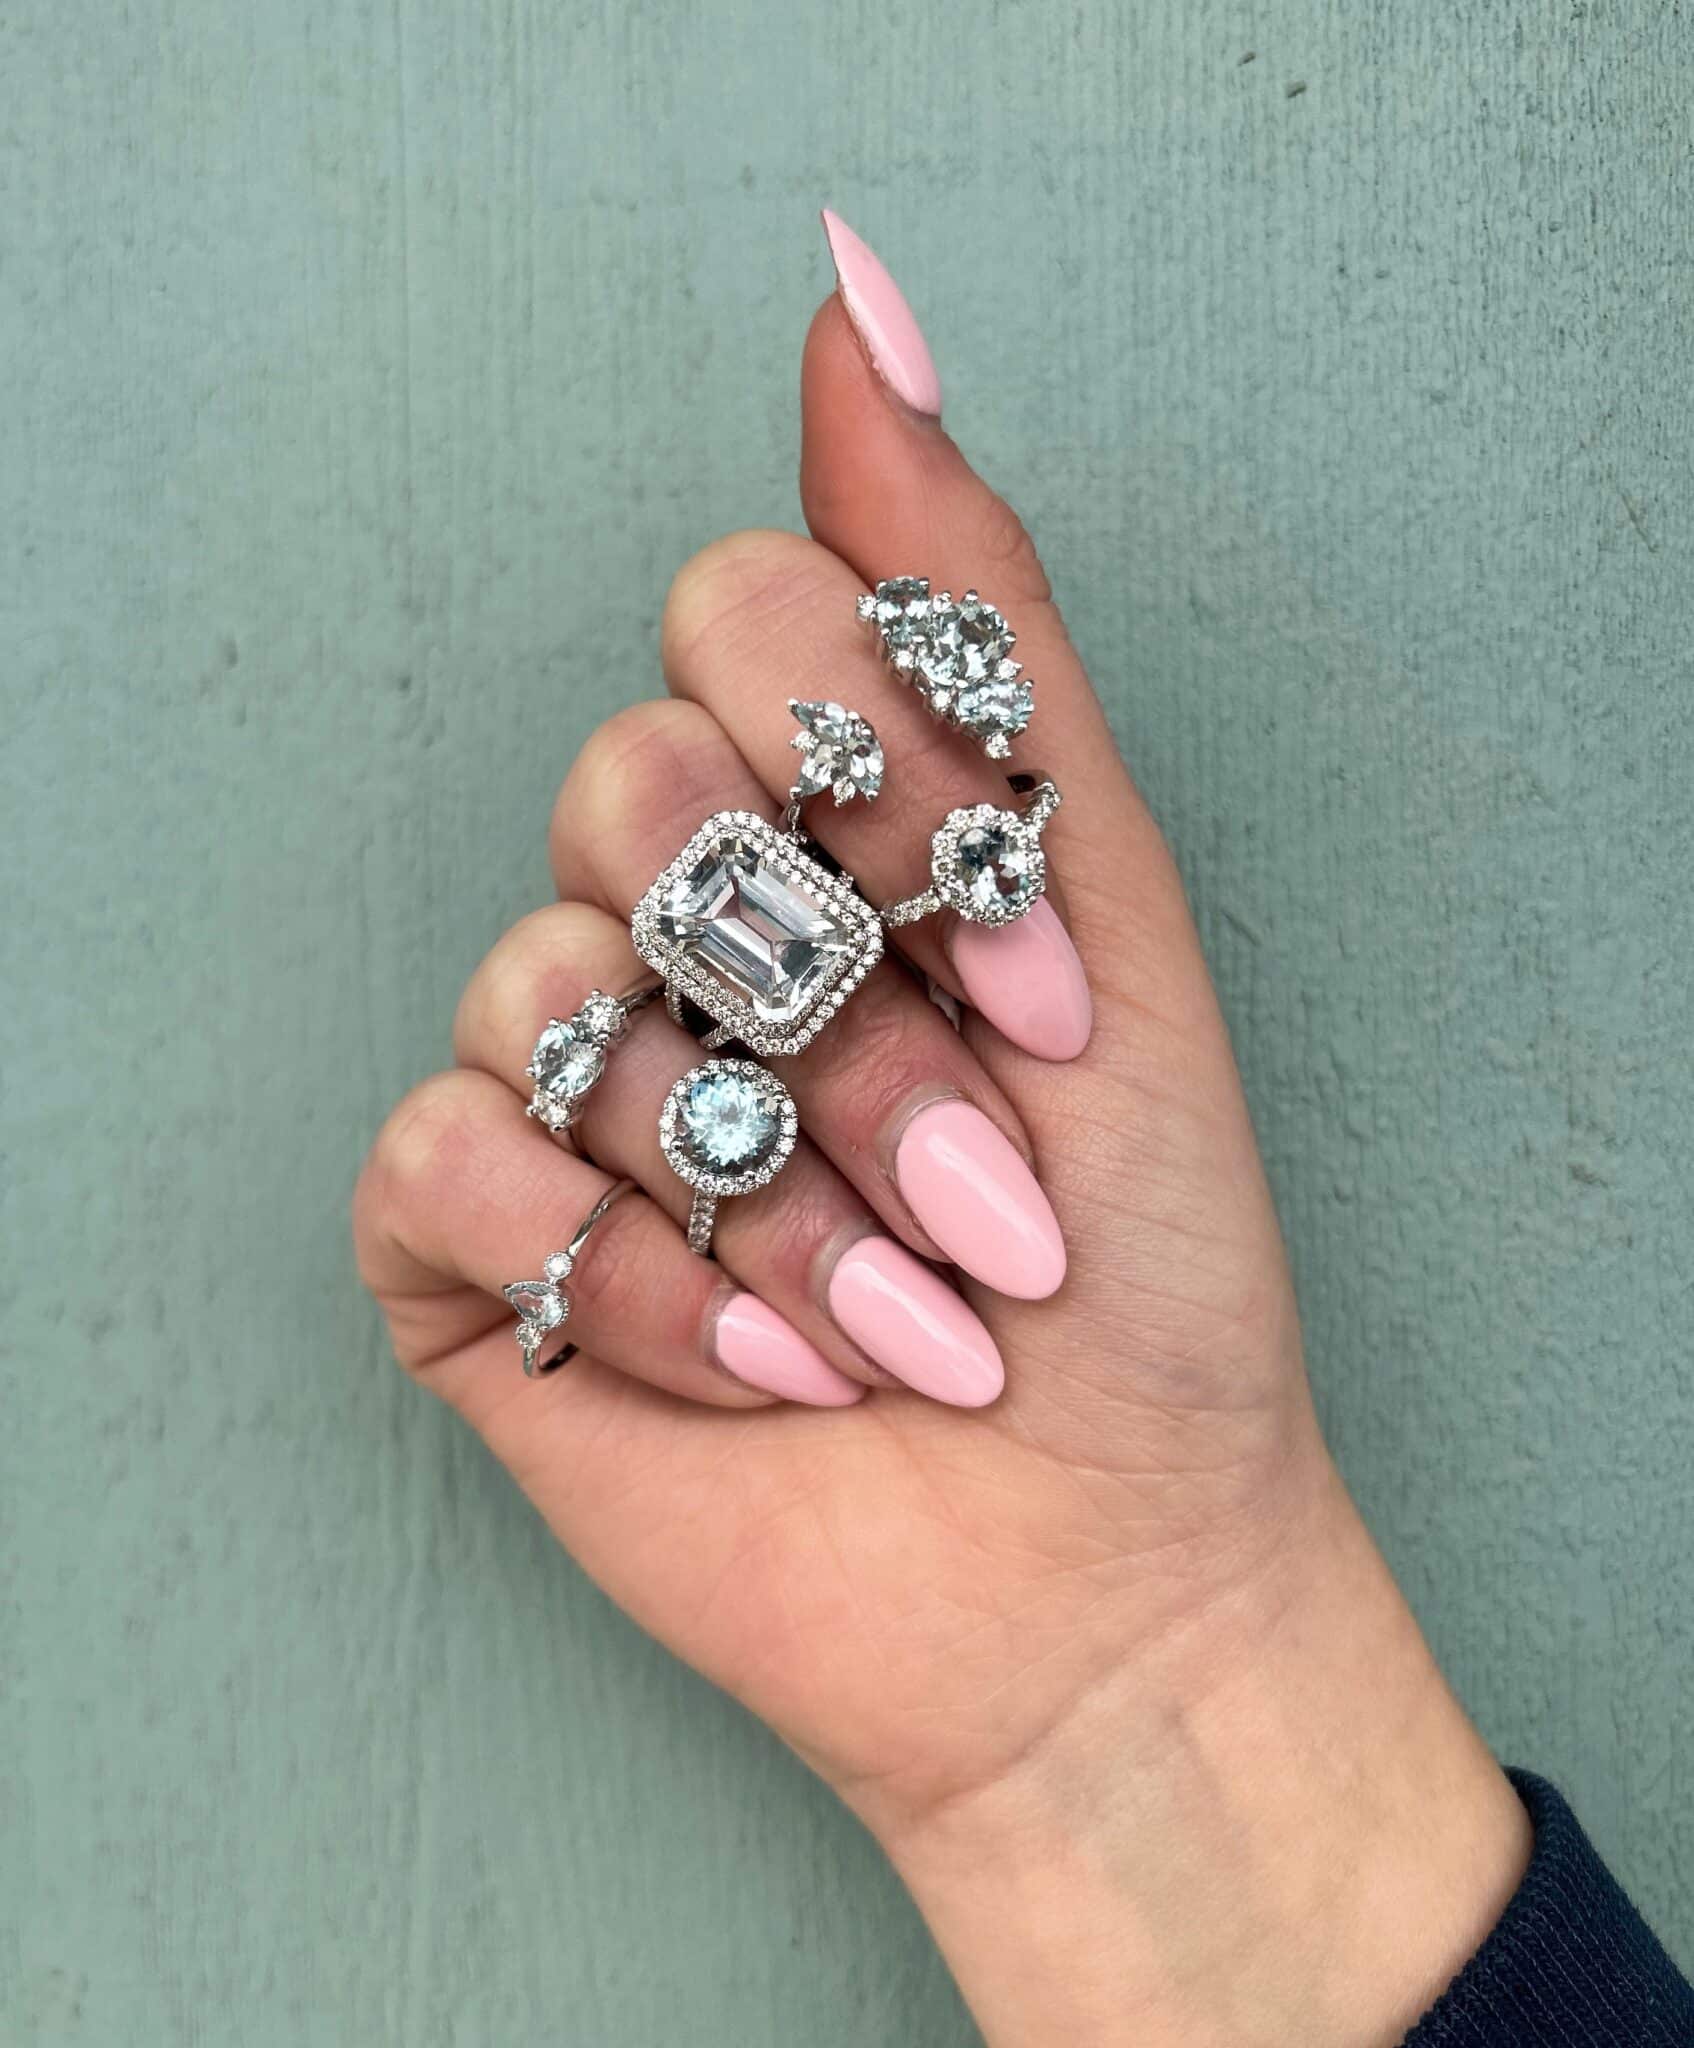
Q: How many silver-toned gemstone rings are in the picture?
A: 7